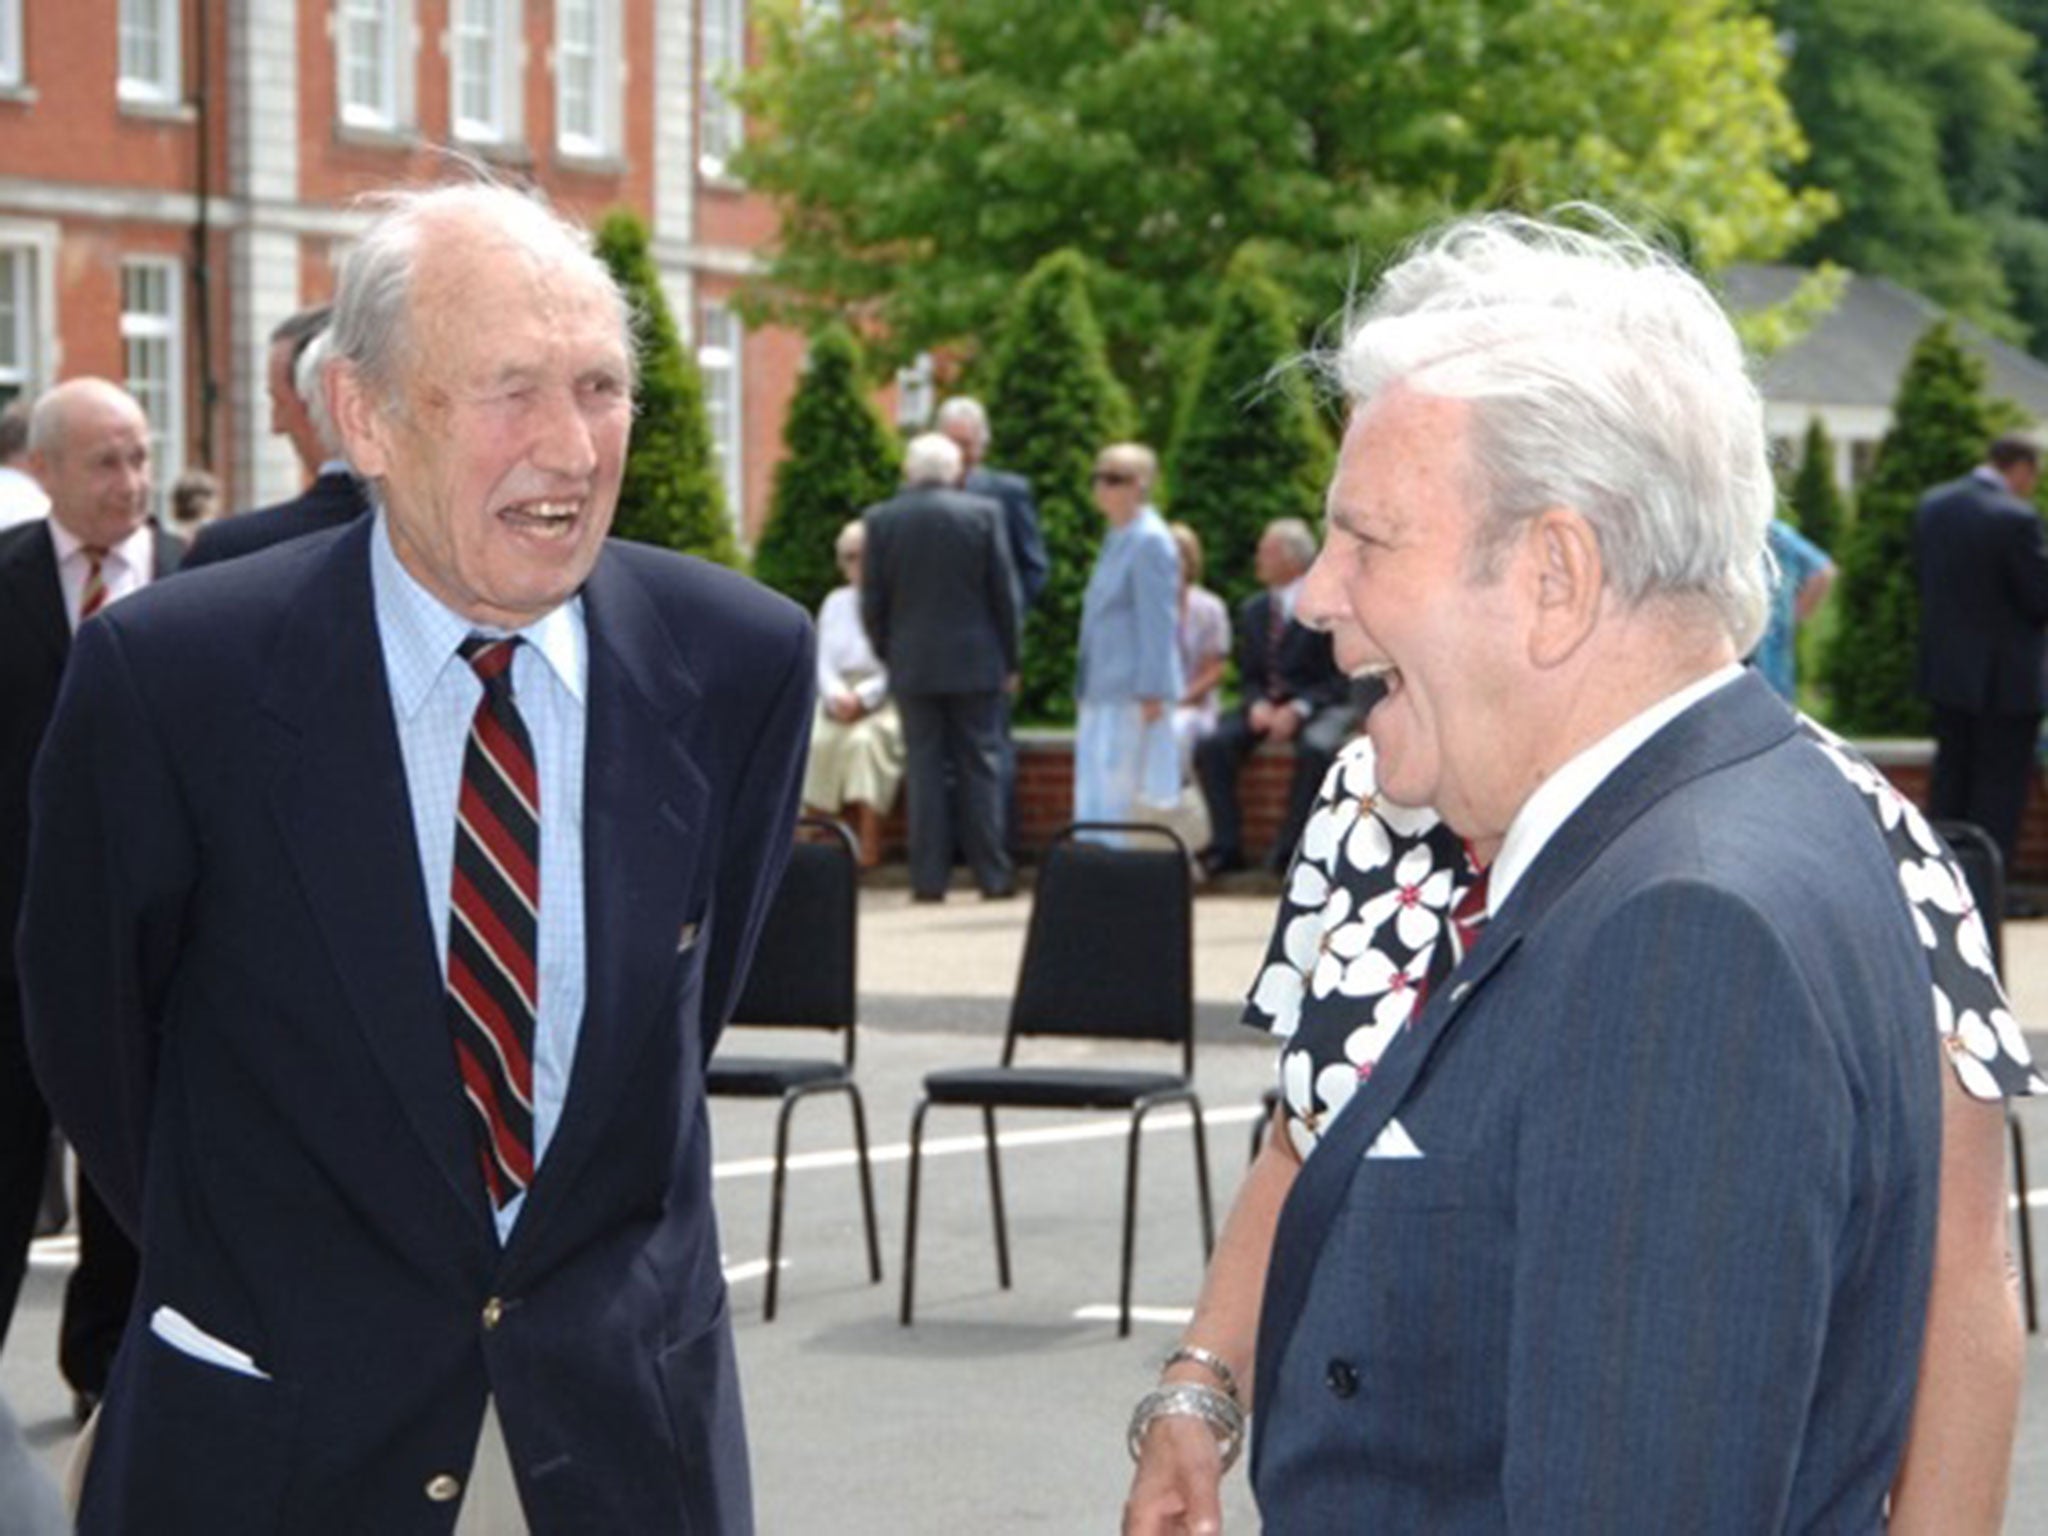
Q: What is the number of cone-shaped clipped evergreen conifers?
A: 6